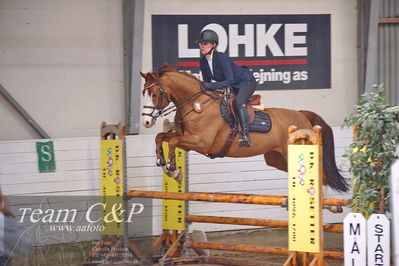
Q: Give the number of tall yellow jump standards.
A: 3